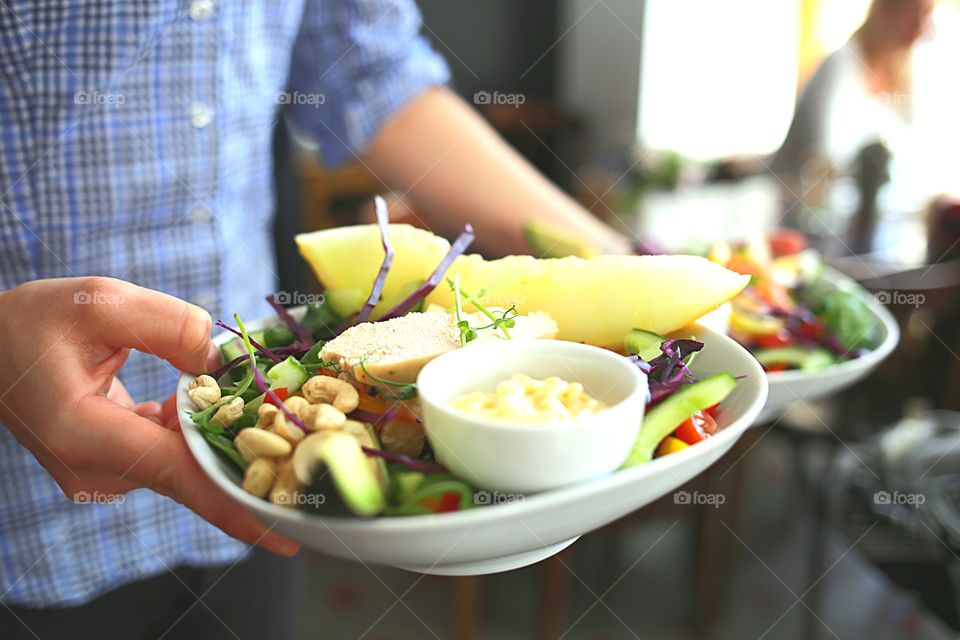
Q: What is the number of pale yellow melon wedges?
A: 2